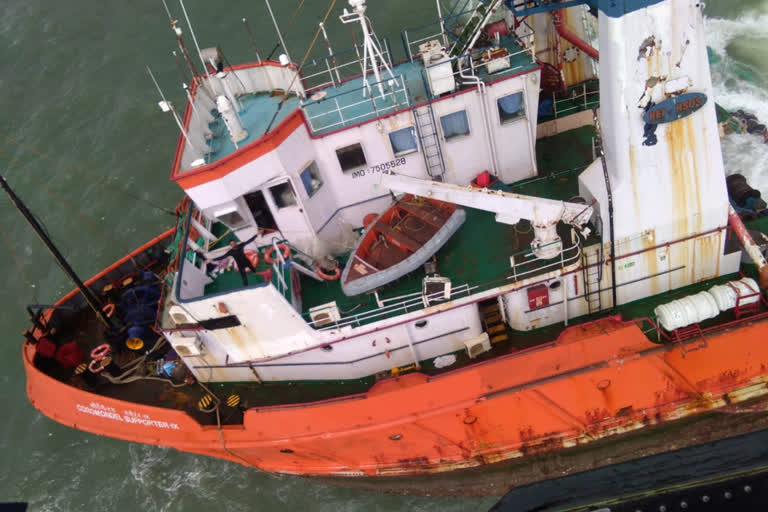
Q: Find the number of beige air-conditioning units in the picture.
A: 4